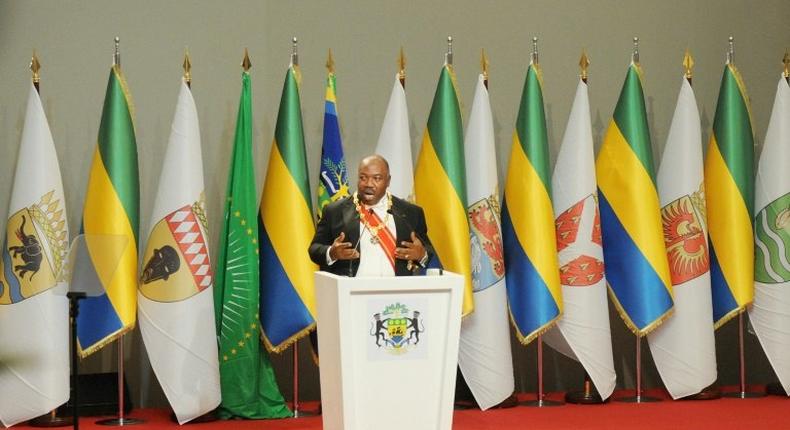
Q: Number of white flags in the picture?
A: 7